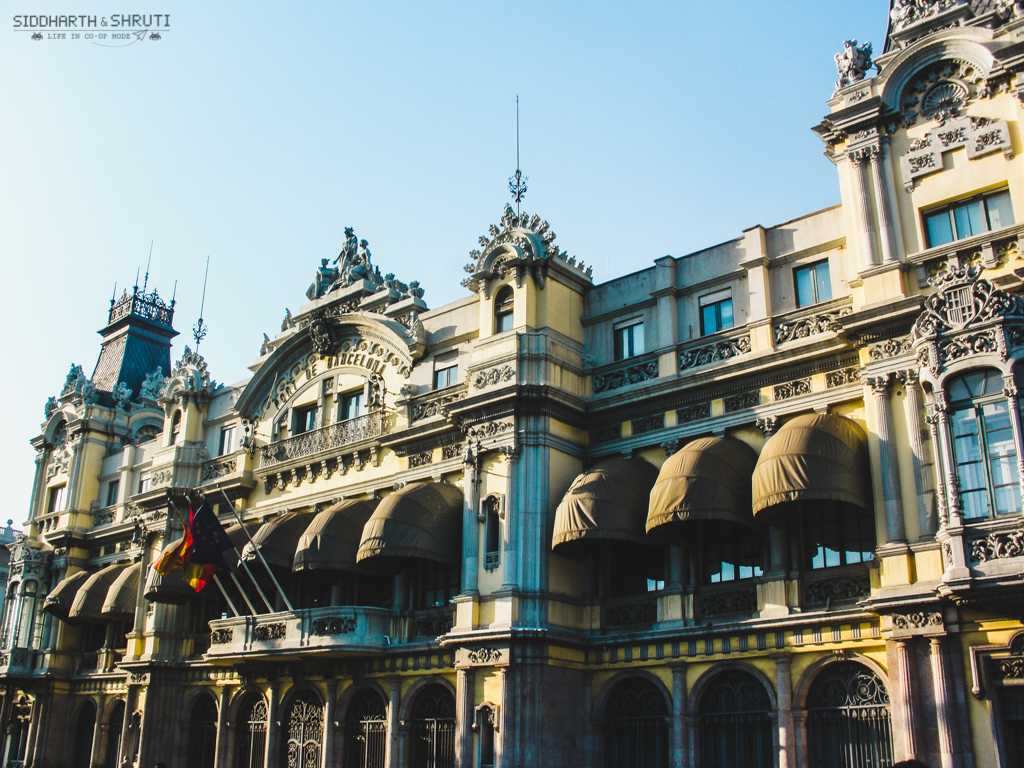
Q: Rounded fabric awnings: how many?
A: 11